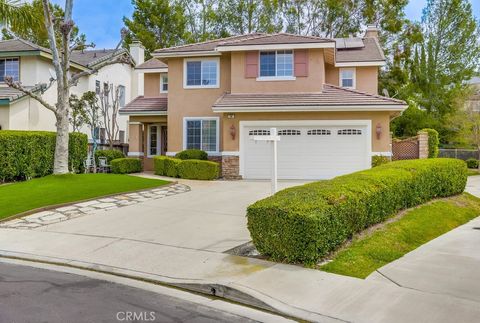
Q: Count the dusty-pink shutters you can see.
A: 2